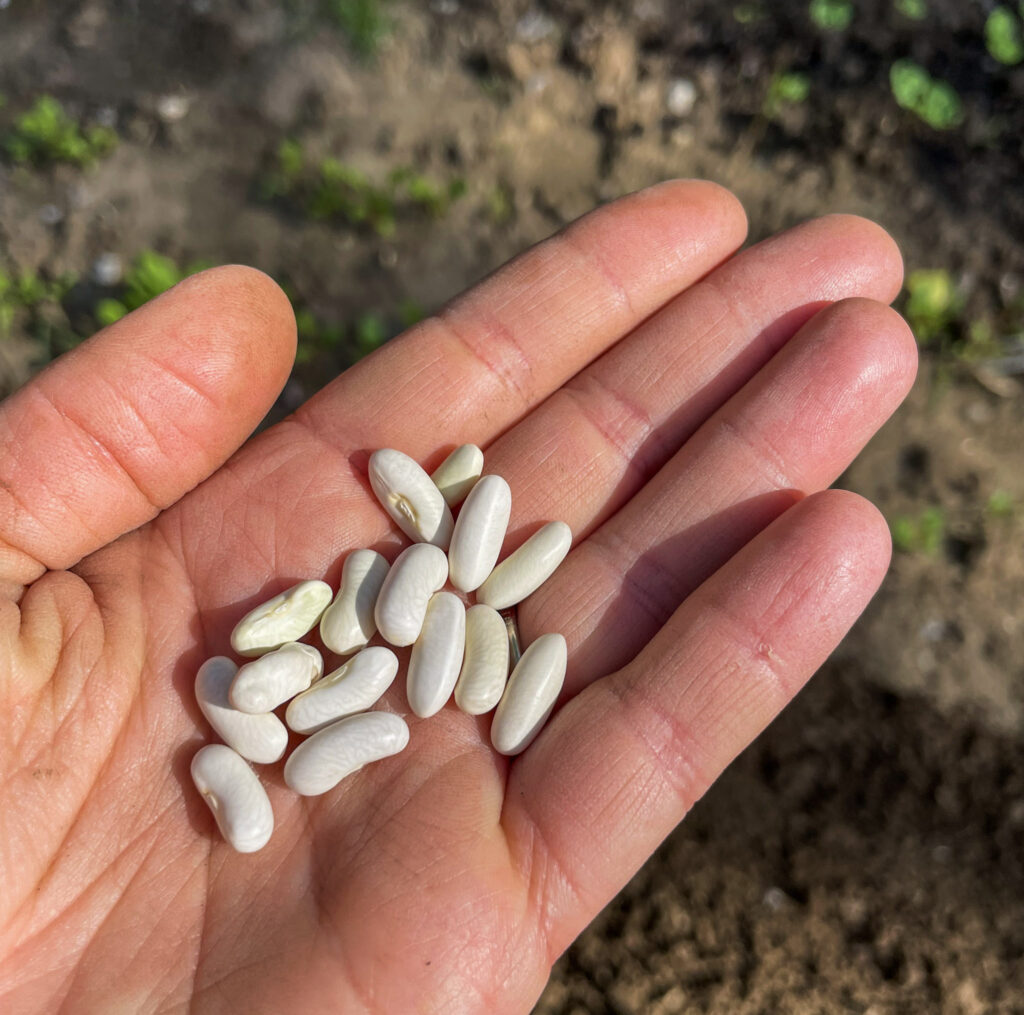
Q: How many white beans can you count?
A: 15